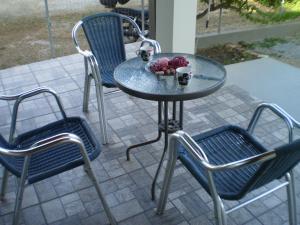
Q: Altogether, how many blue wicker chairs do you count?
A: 3